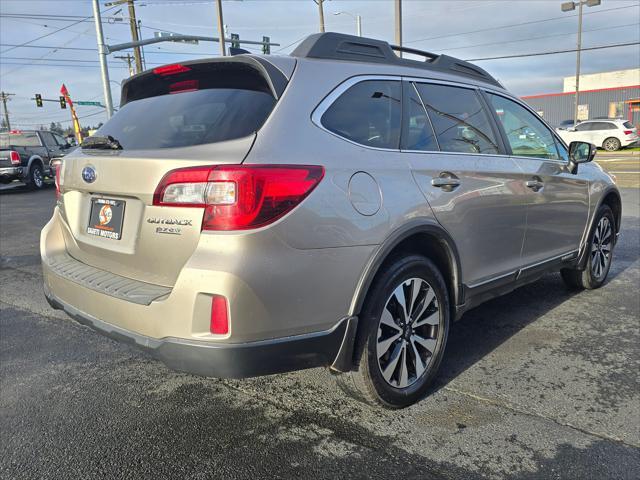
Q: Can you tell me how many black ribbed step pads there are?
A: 1